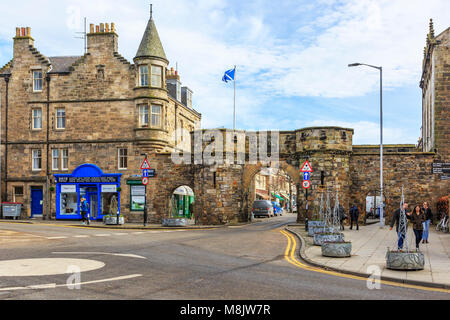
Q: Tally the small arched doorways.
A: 2